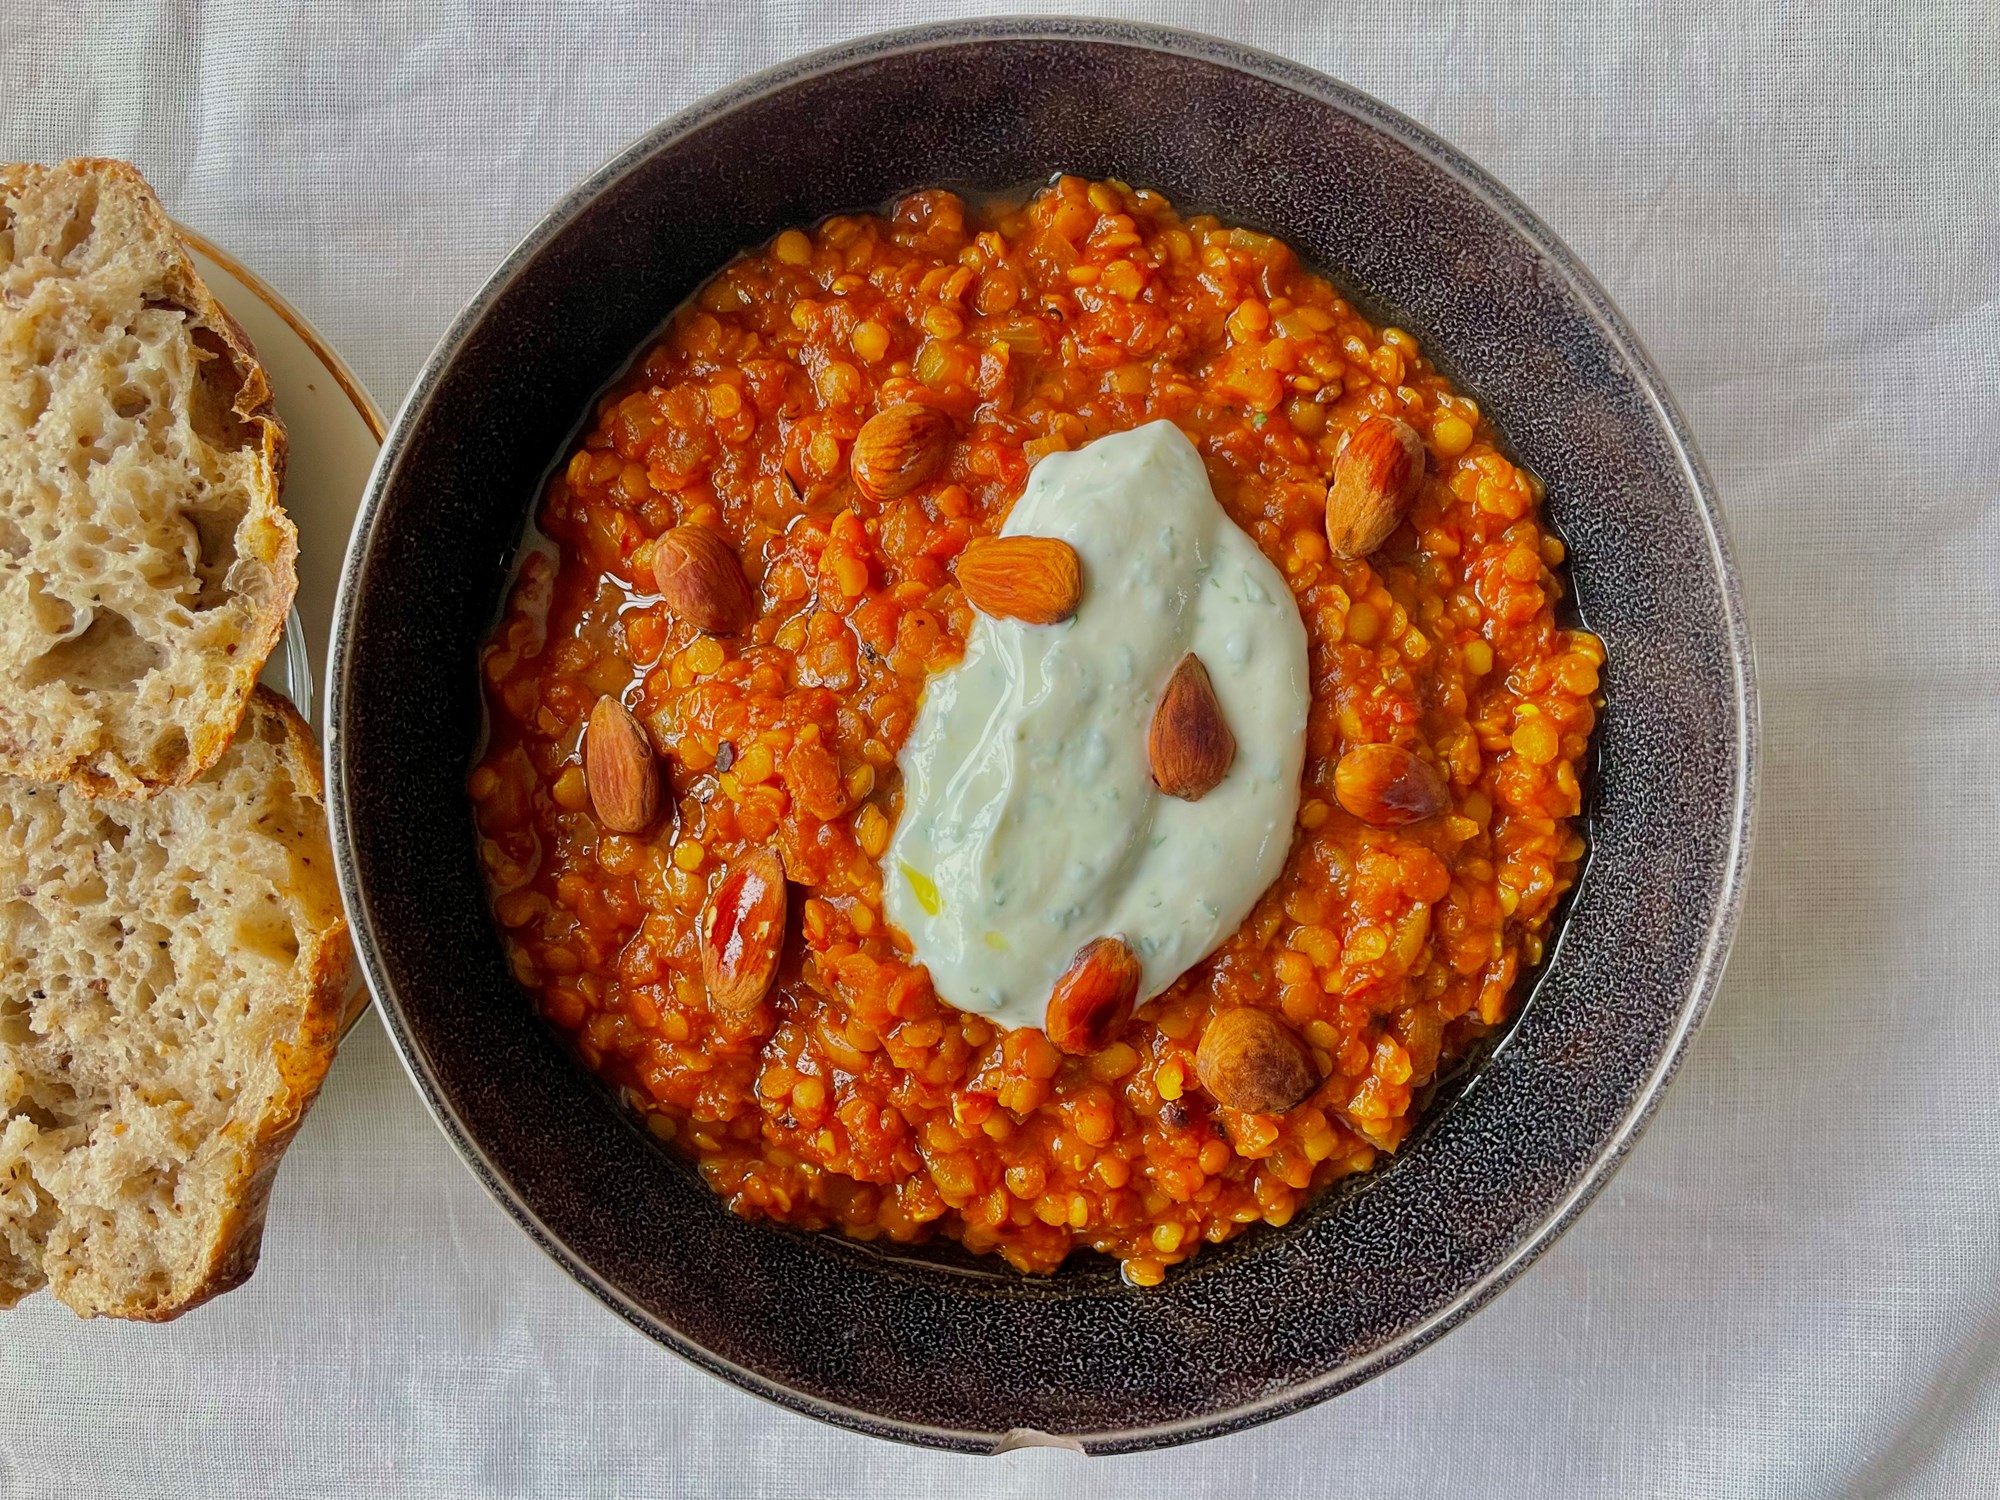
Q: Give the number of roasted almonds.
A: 10